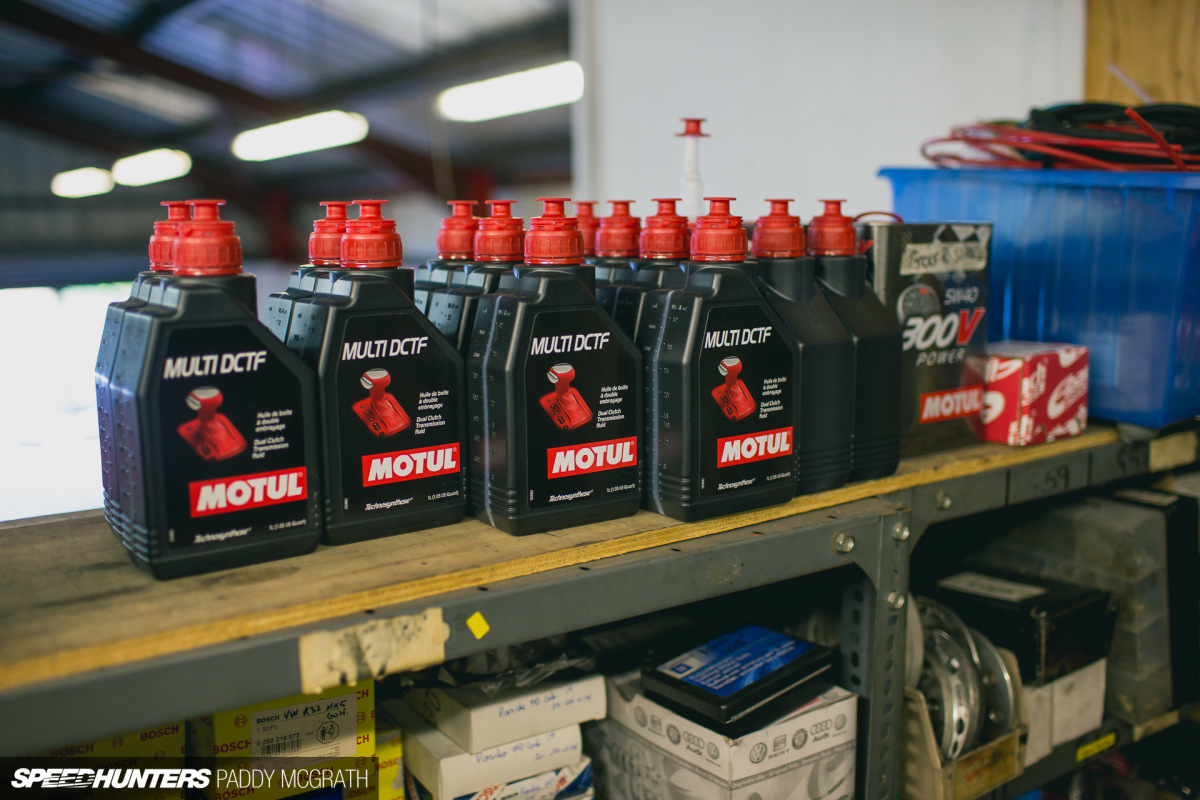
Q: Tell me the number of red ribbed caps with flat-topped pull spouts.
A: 13